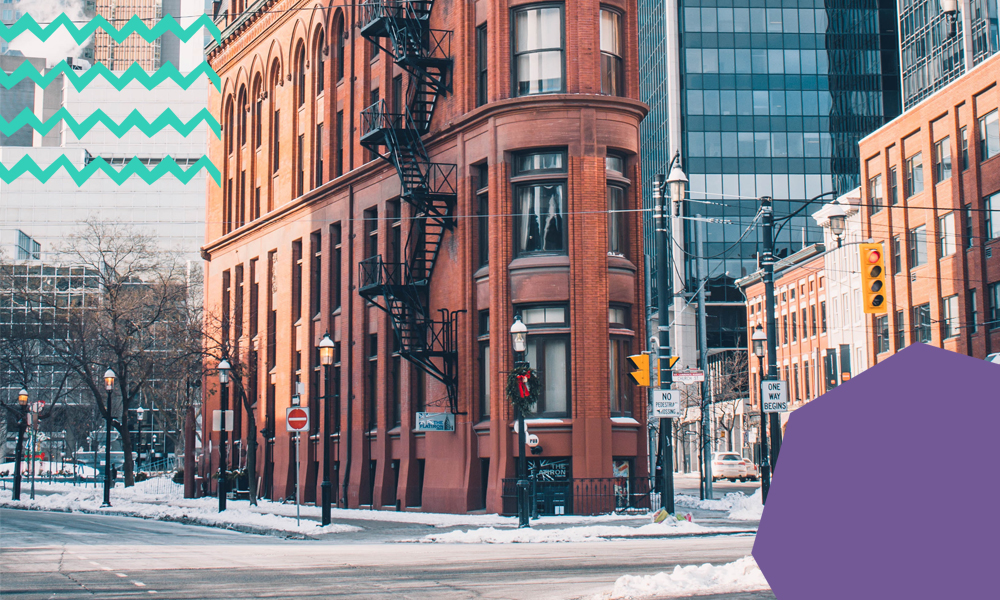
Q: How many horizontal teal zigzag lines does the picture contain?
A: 4